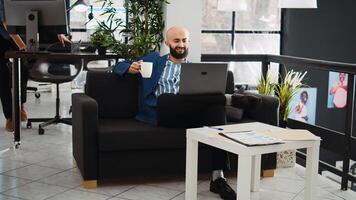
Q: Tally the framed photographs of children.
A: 2